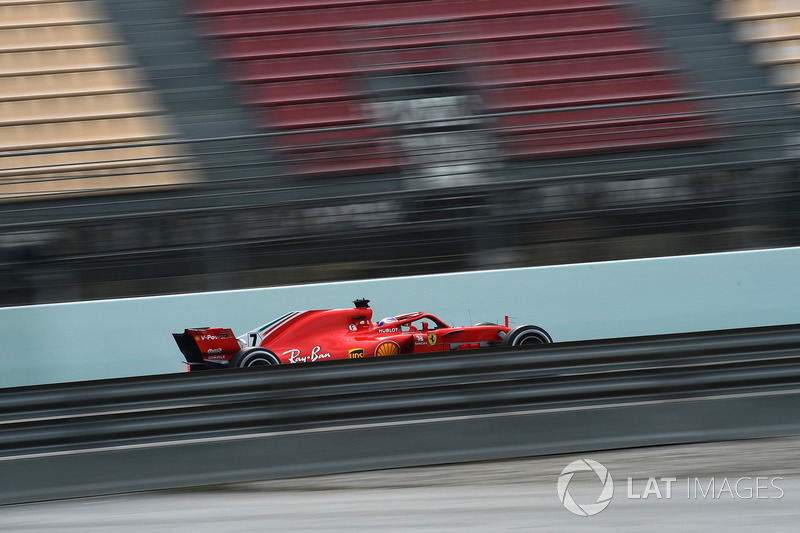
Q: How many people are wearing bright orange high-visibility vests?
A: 0